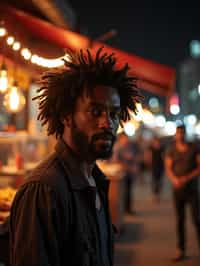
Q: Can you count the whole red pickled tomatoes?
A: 0